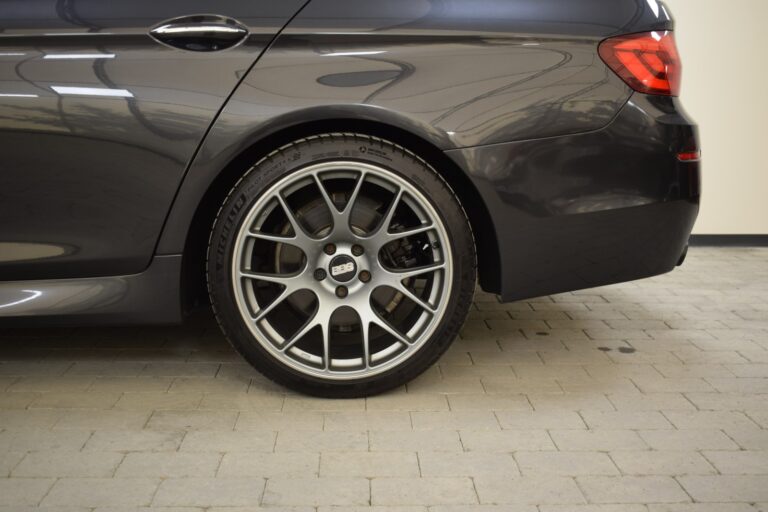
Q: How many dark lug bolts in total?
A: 5